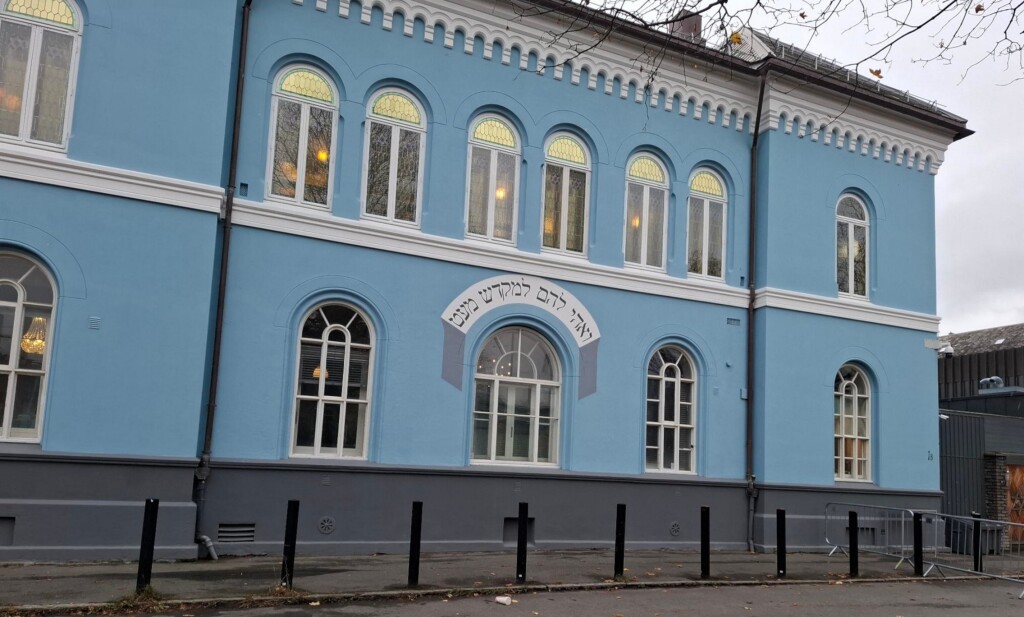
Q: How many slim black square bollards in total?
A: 10